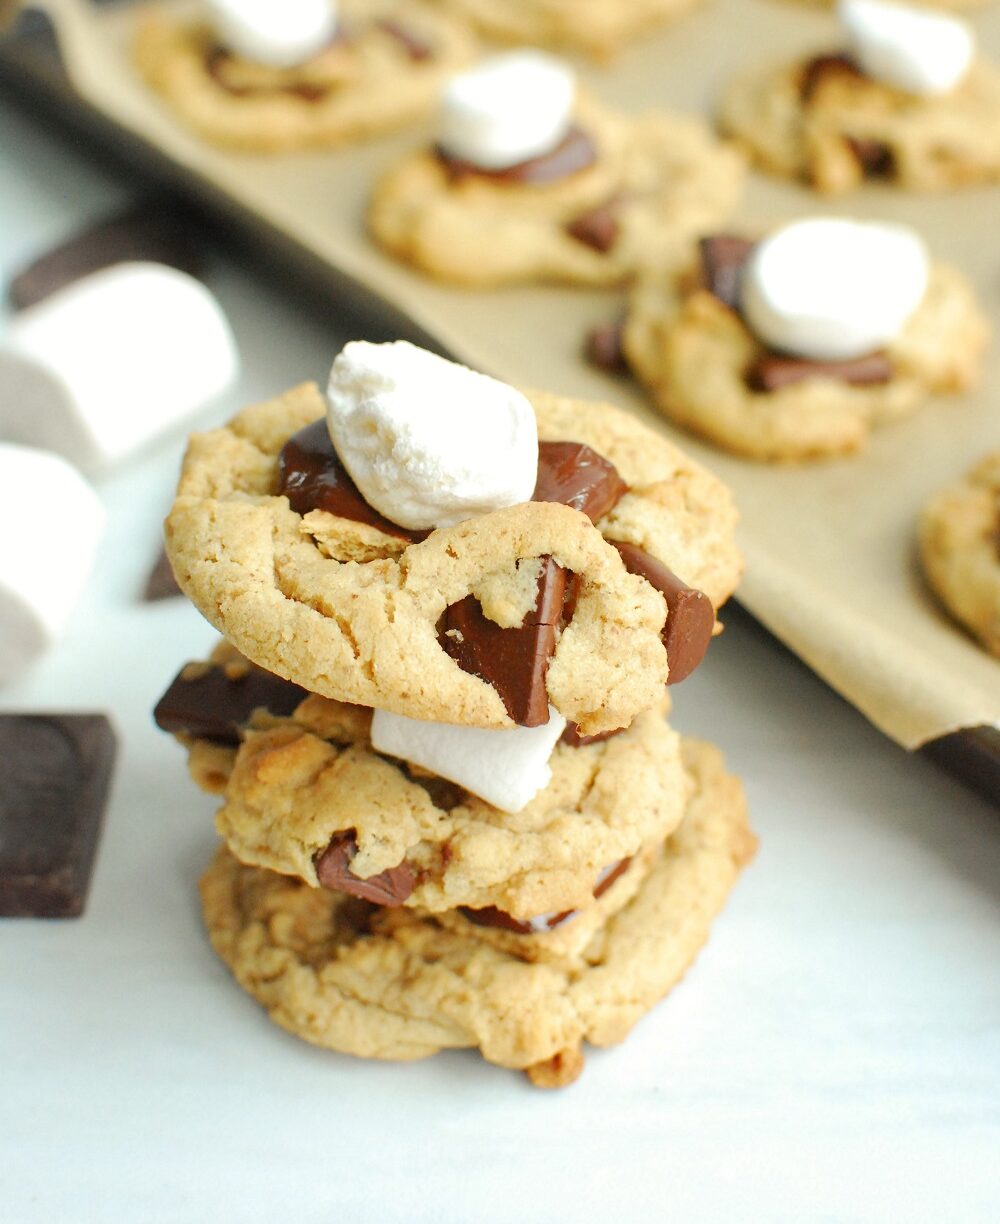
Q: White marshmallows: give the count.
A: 8